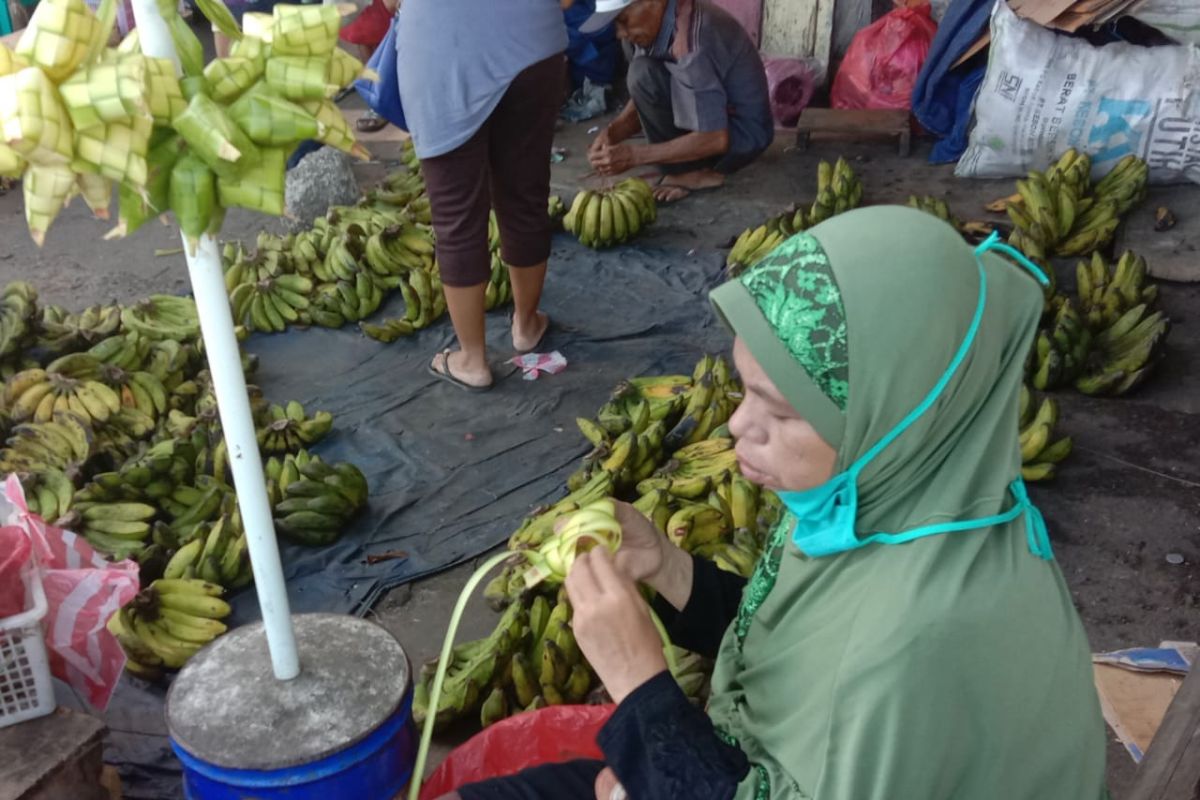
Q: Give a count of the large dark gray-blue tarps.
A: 1